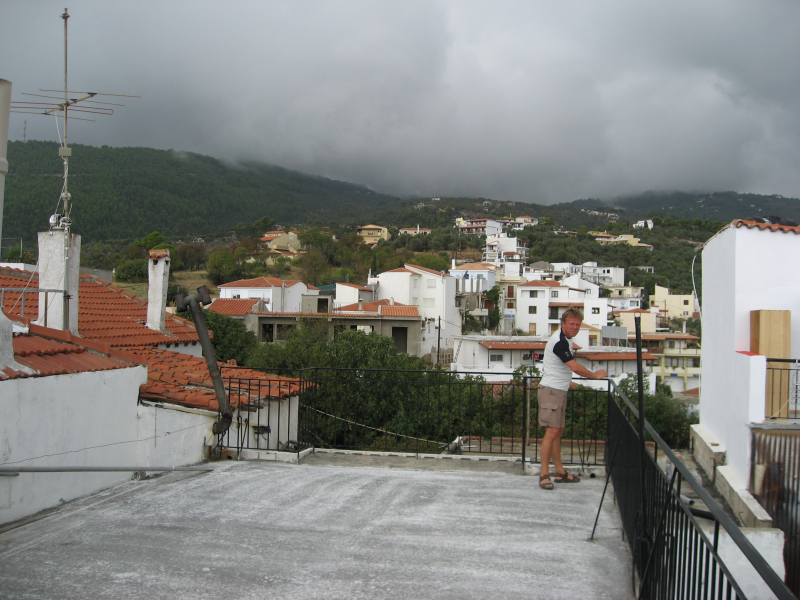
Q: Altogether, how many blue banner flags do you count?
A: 0